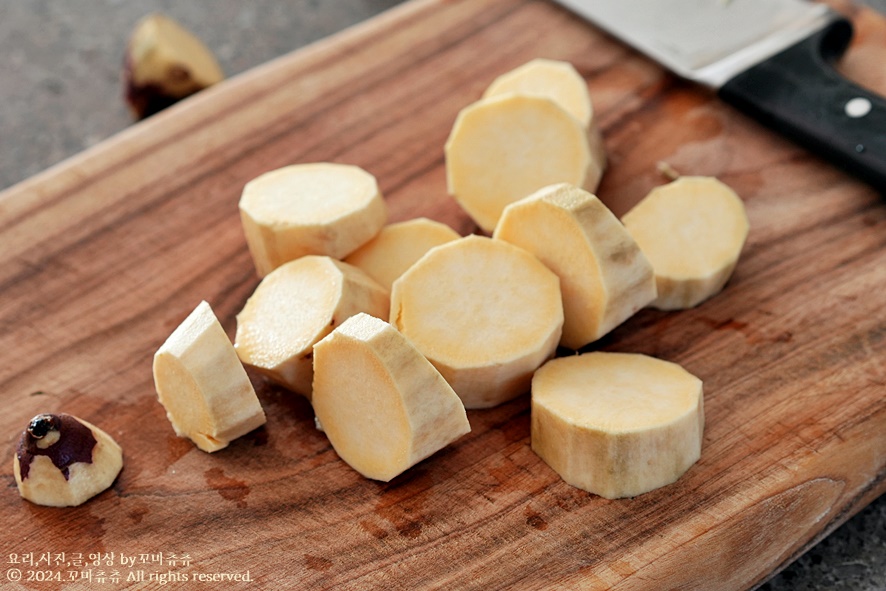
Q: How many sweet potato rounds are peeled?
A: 11